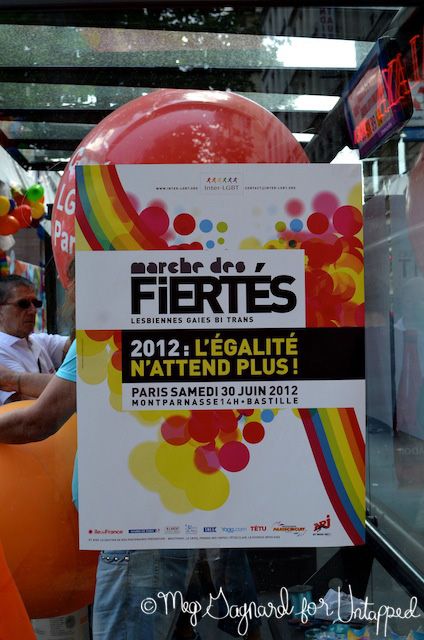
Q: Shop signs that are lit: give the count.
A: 1